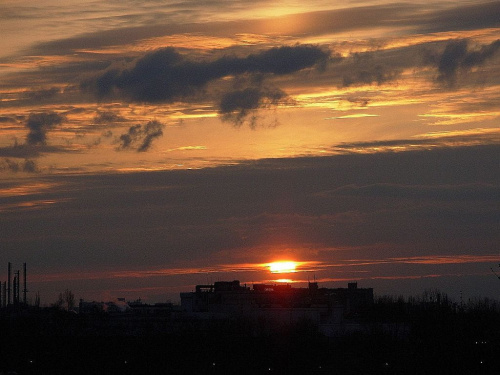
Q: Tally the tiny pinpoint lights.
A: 10